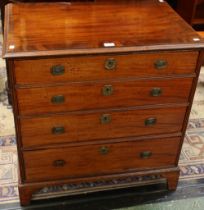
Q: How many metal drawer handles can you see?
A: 8